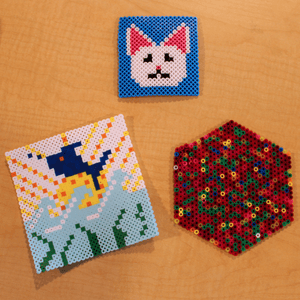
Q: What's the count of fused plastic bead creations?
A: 3